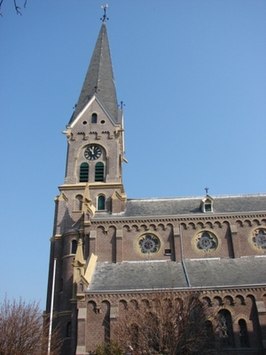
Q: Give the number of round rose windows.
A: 3